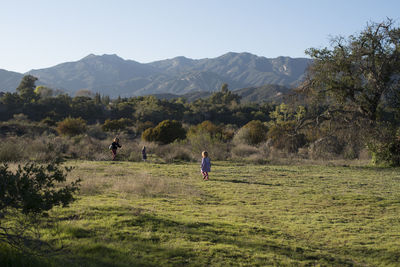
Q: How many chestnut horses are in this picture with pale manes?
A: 0